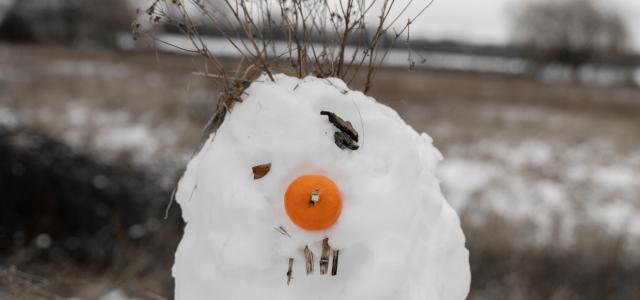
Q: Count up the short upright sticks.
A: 4